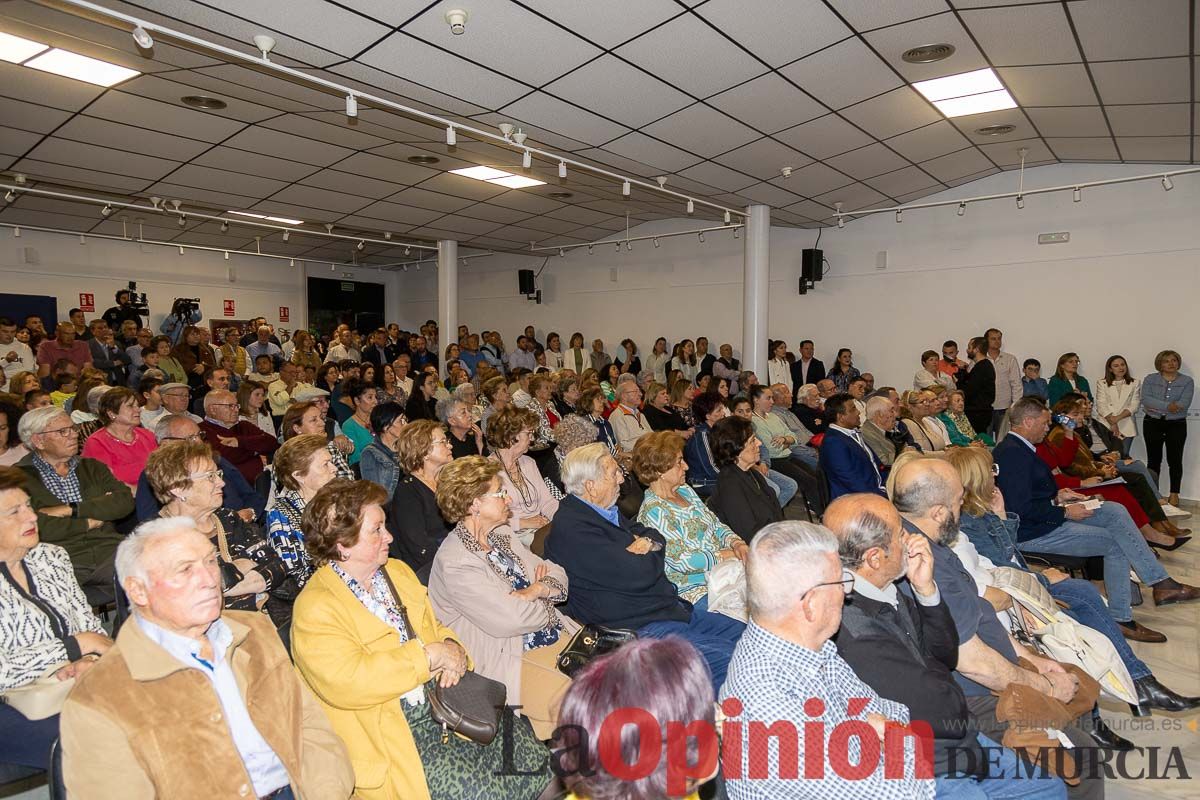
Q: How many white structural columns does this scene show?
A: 2